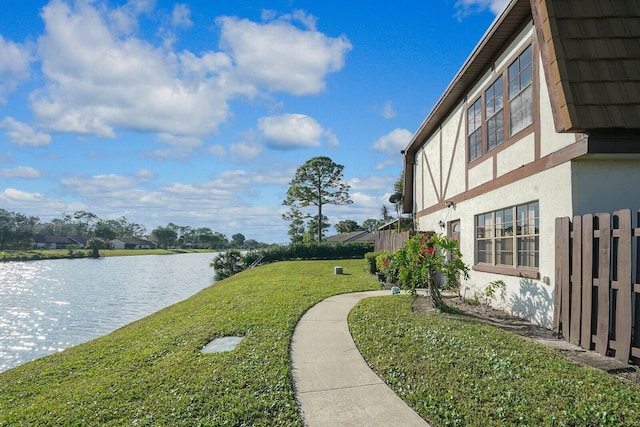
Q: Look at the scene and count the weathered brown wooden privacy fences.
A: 2